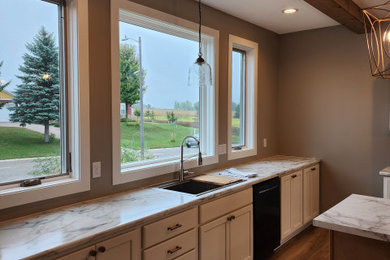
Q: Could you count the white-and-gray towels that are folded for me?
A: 1